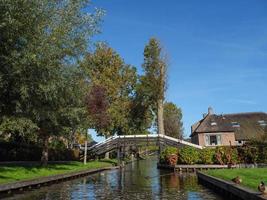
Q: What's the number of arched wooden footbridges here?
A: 1